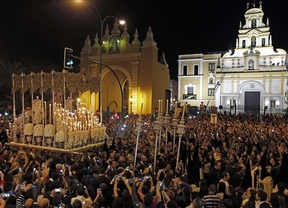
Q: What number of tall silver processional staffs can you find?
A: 6